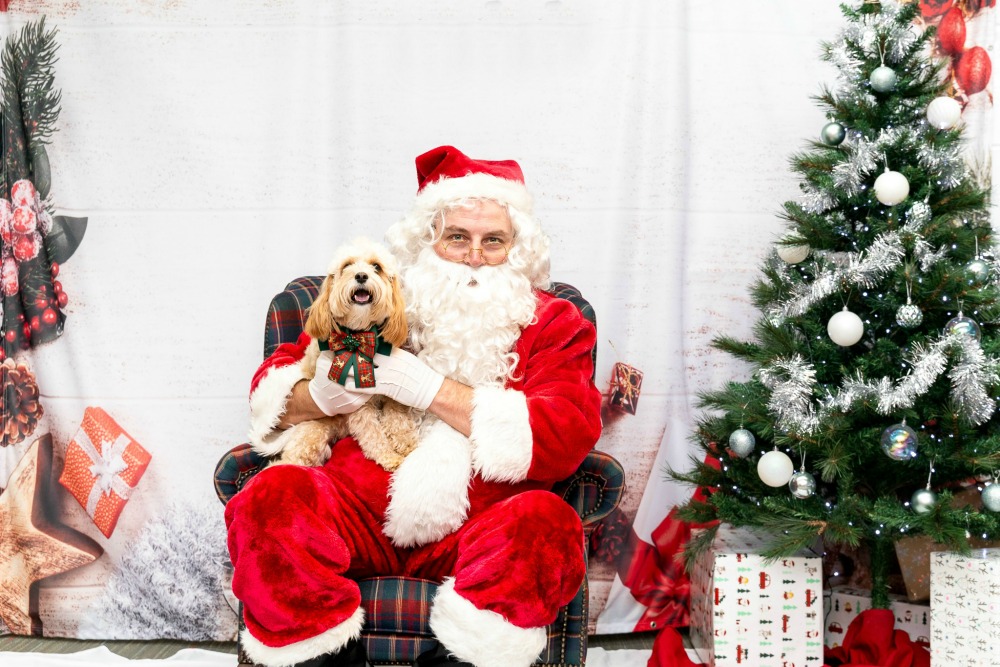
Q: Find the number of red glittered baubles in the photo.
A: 2